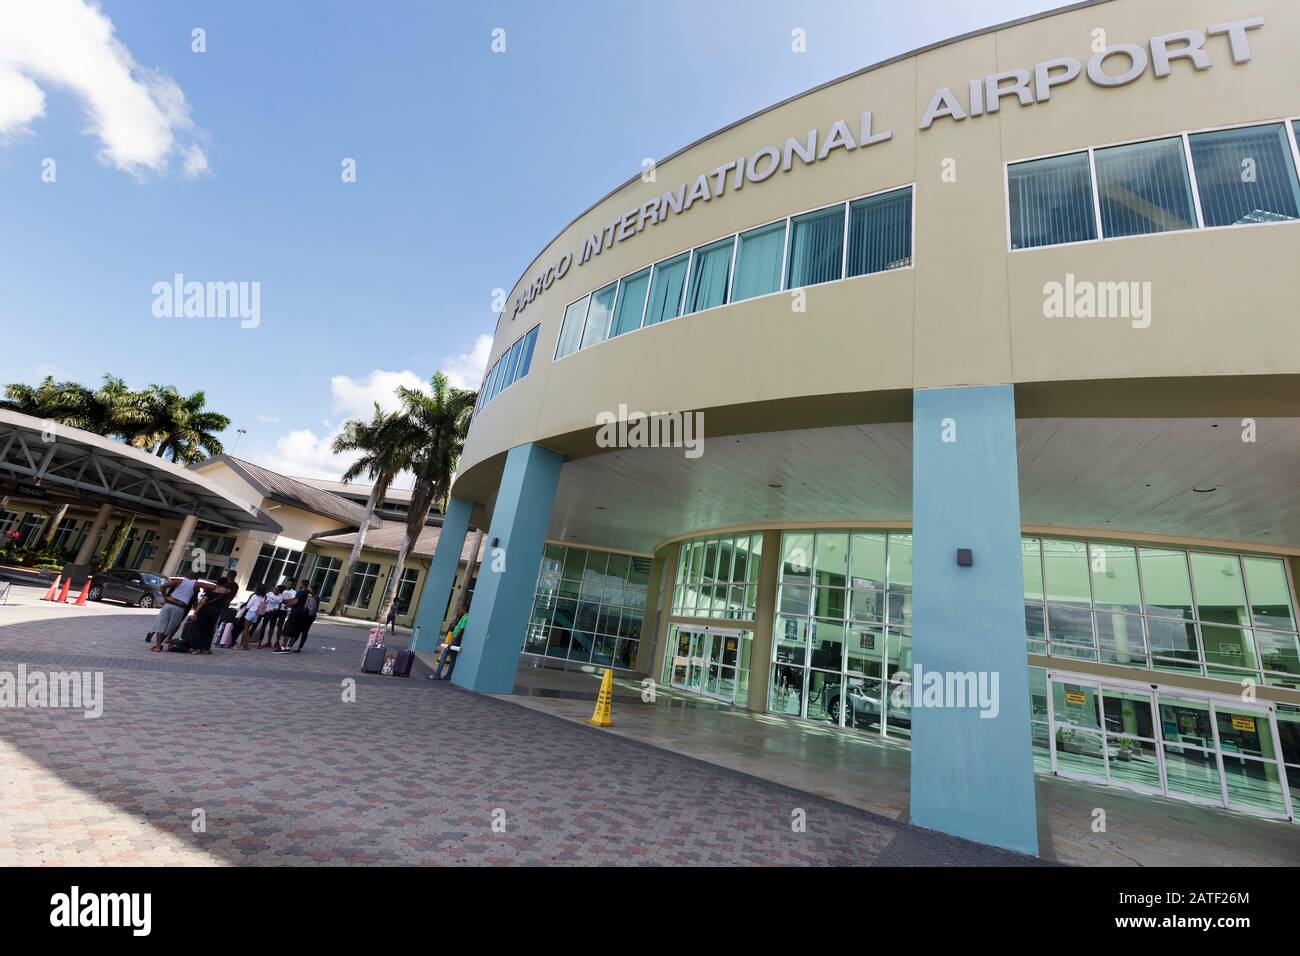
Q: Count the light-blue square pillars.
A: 3